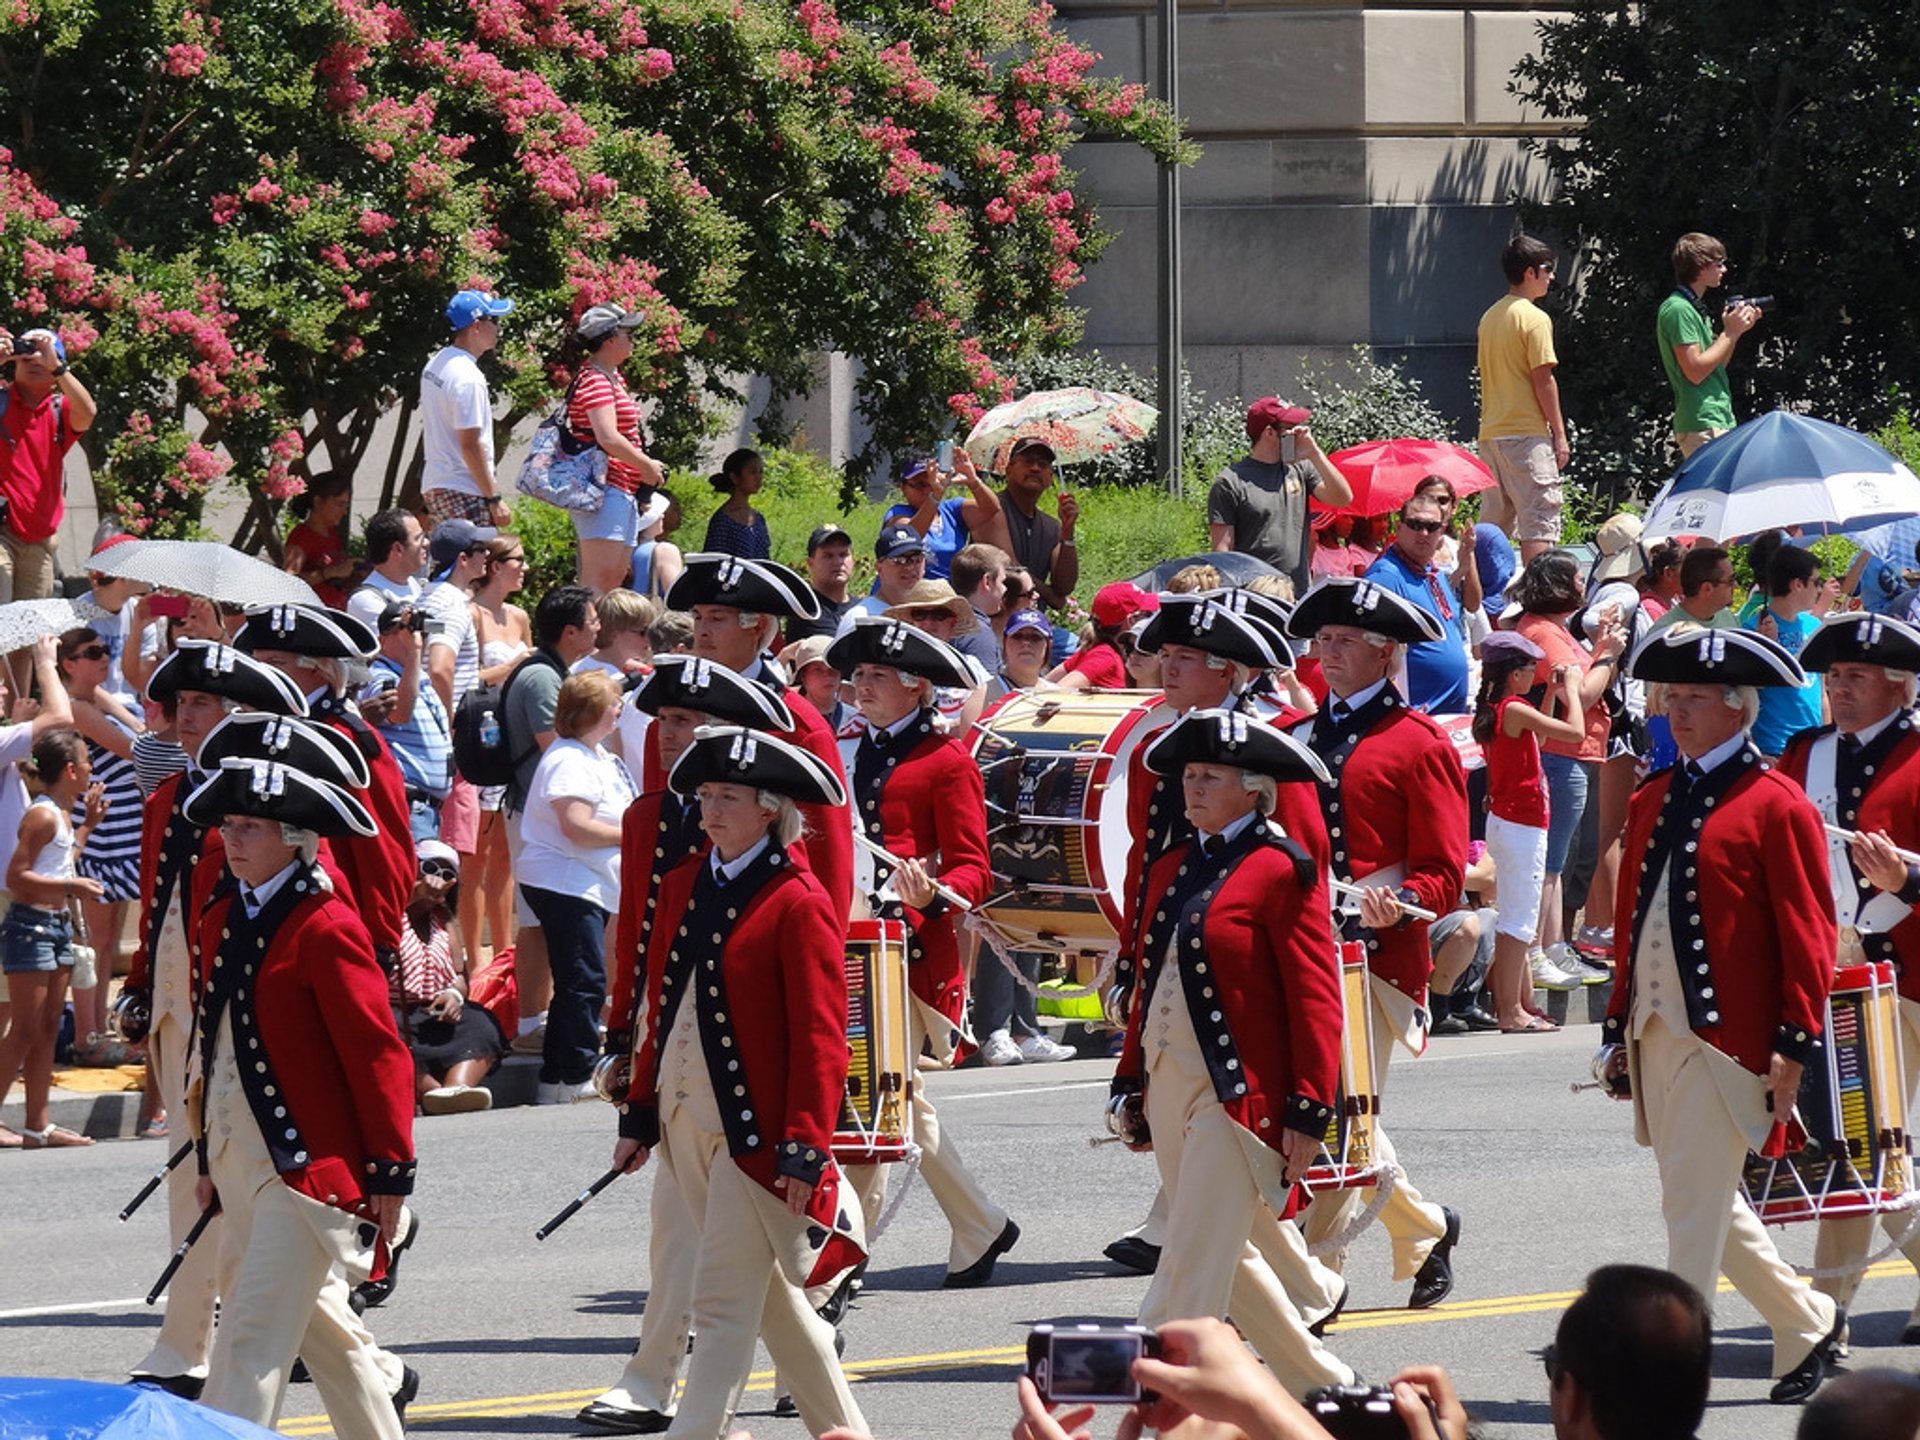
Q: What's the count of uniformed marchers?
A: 14